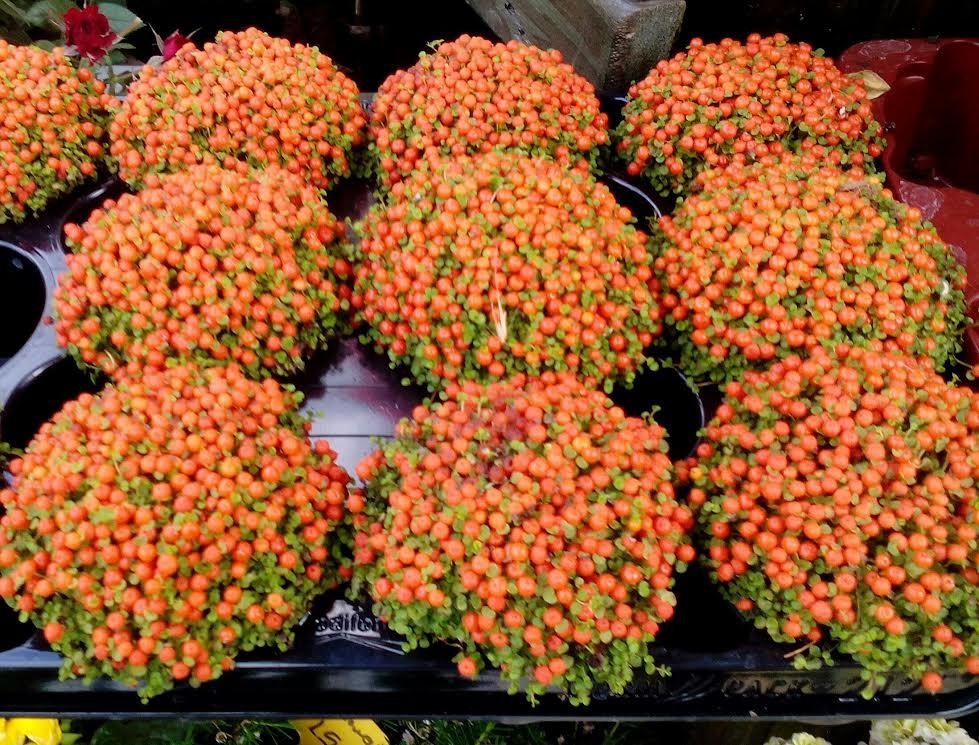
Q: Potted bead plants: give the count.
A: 10